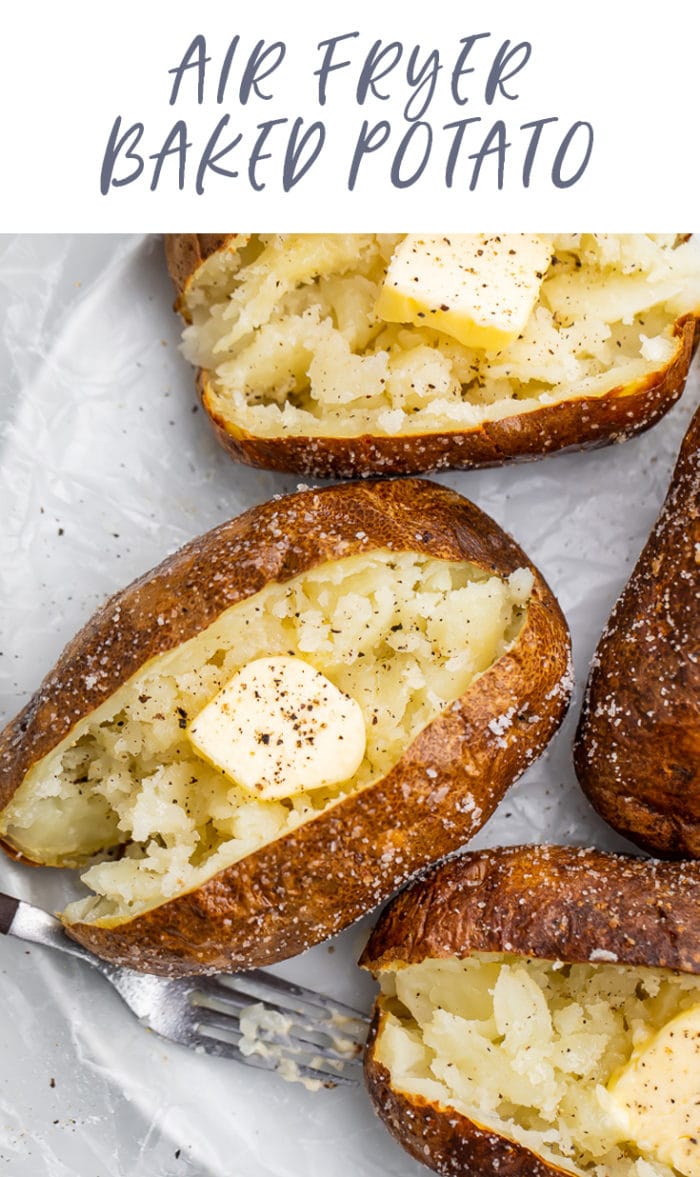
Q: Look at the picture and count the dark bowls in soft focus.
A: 0